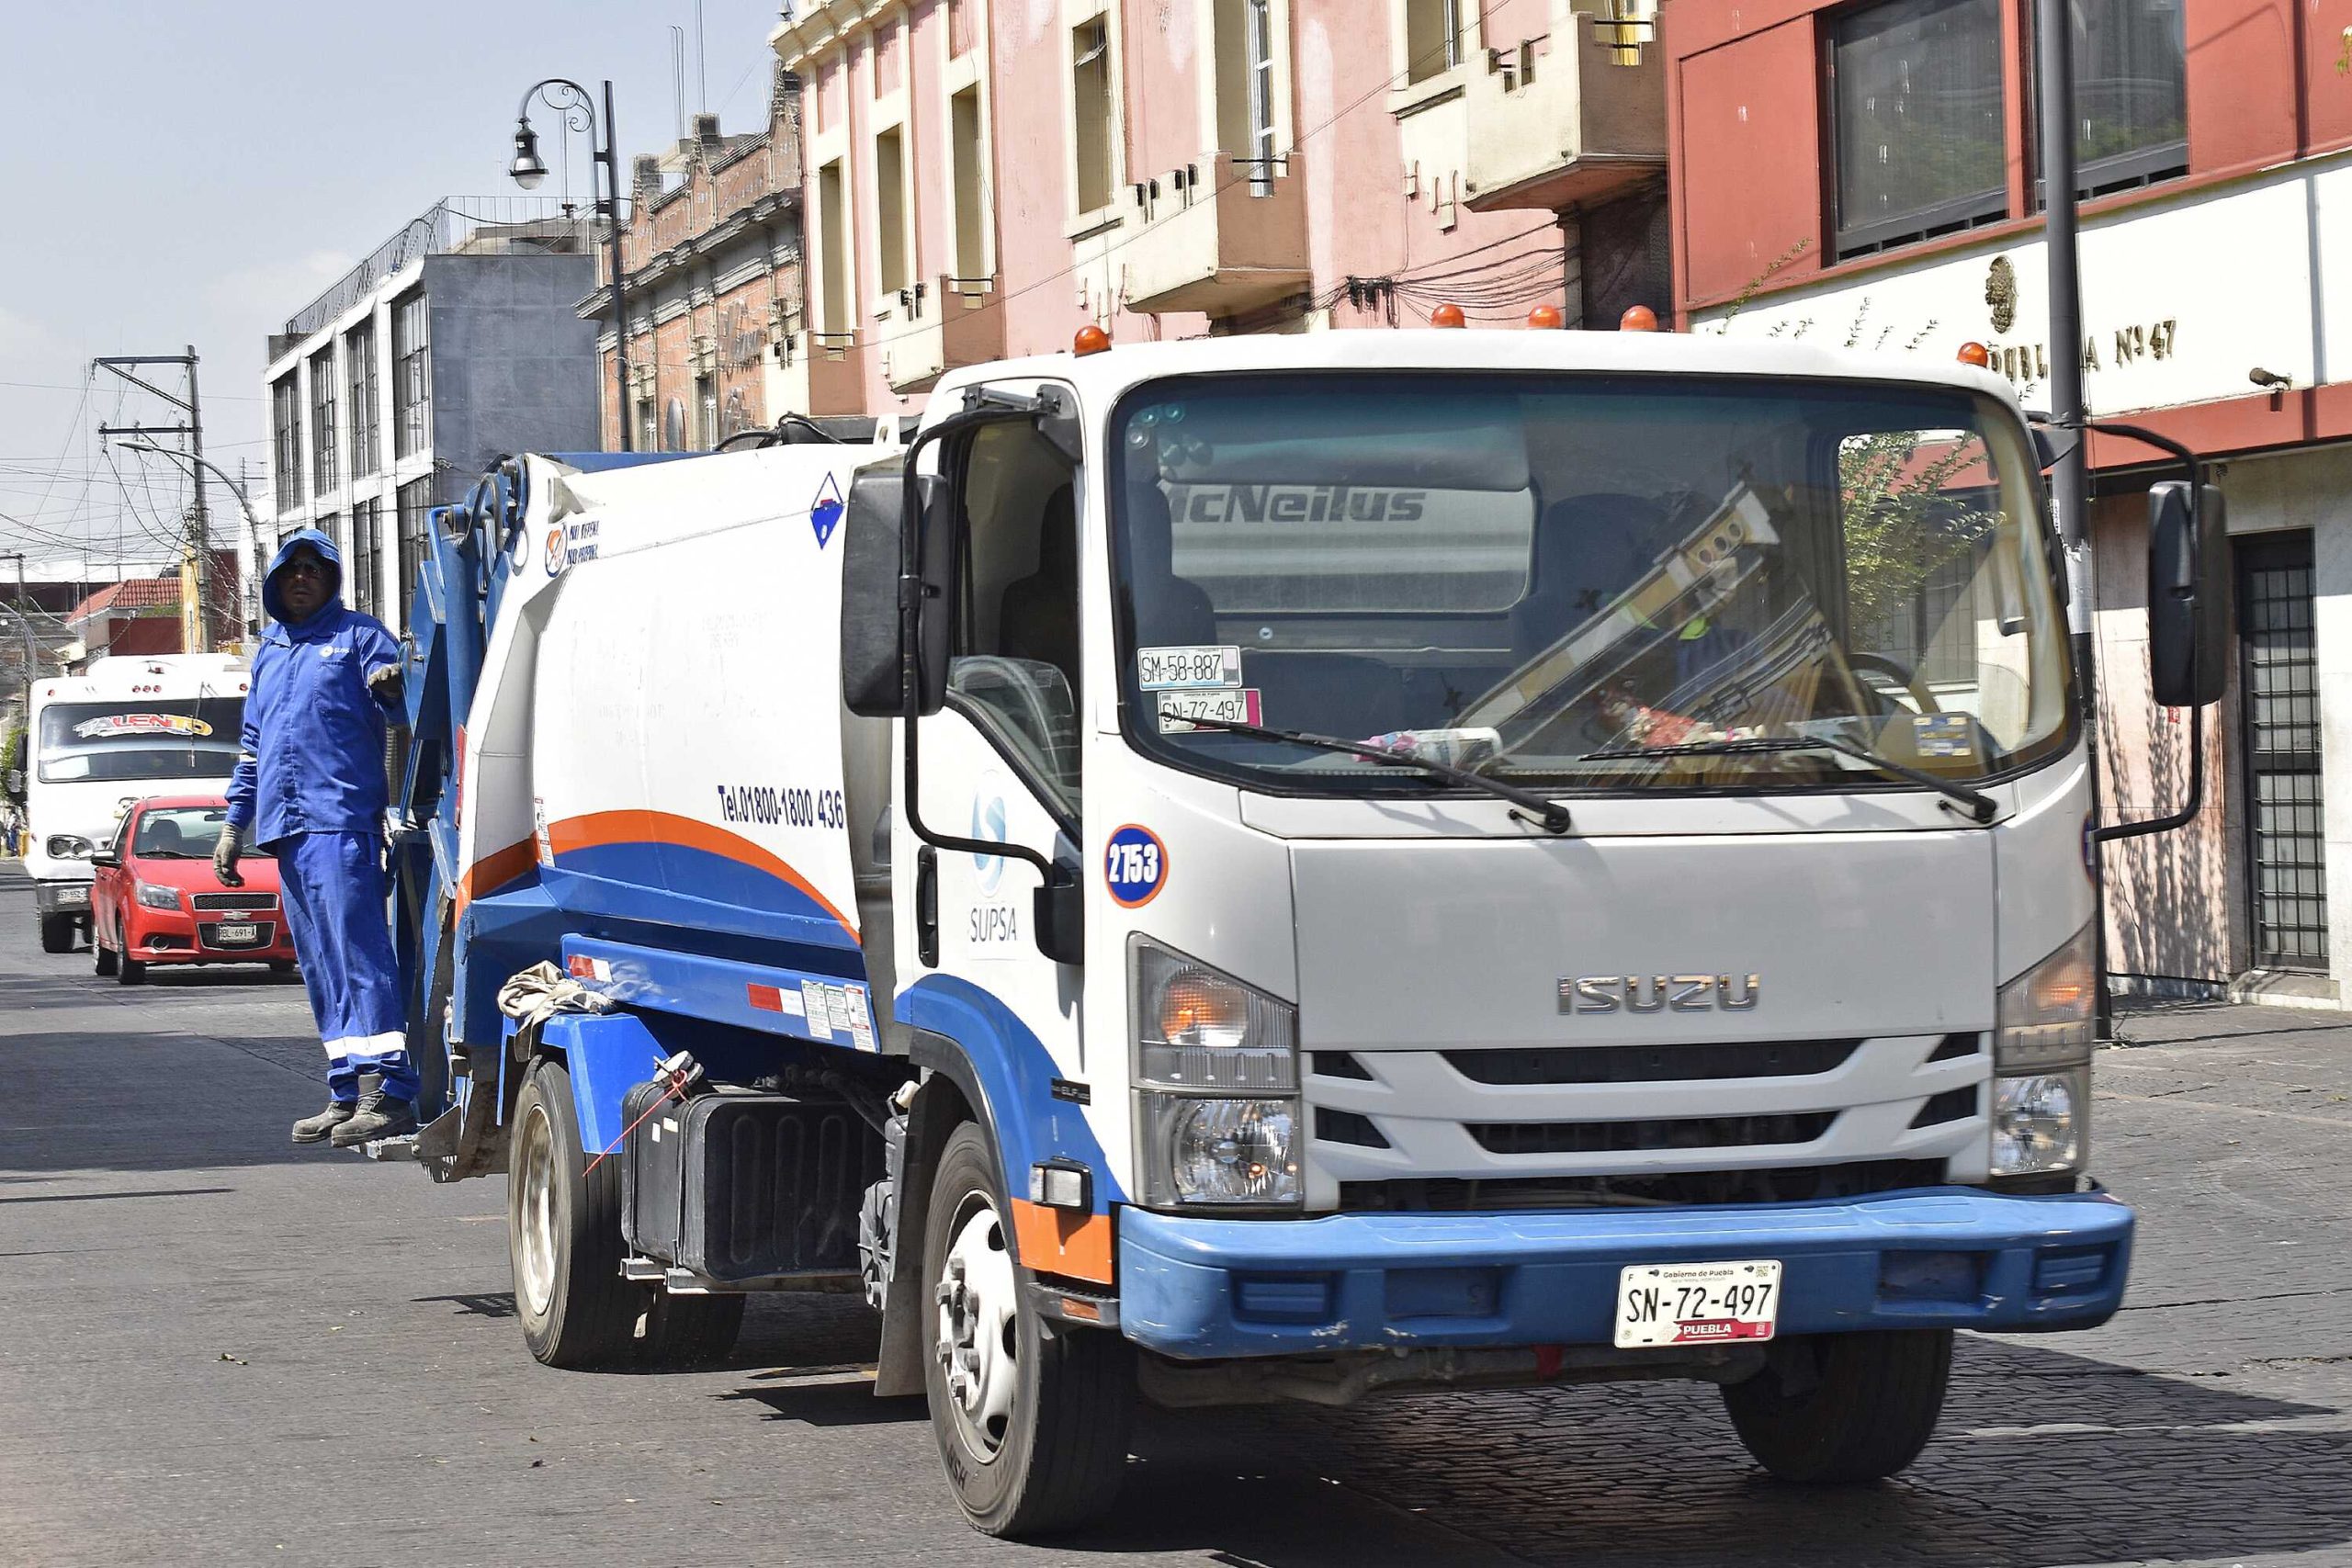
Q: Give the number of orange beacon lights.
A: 5